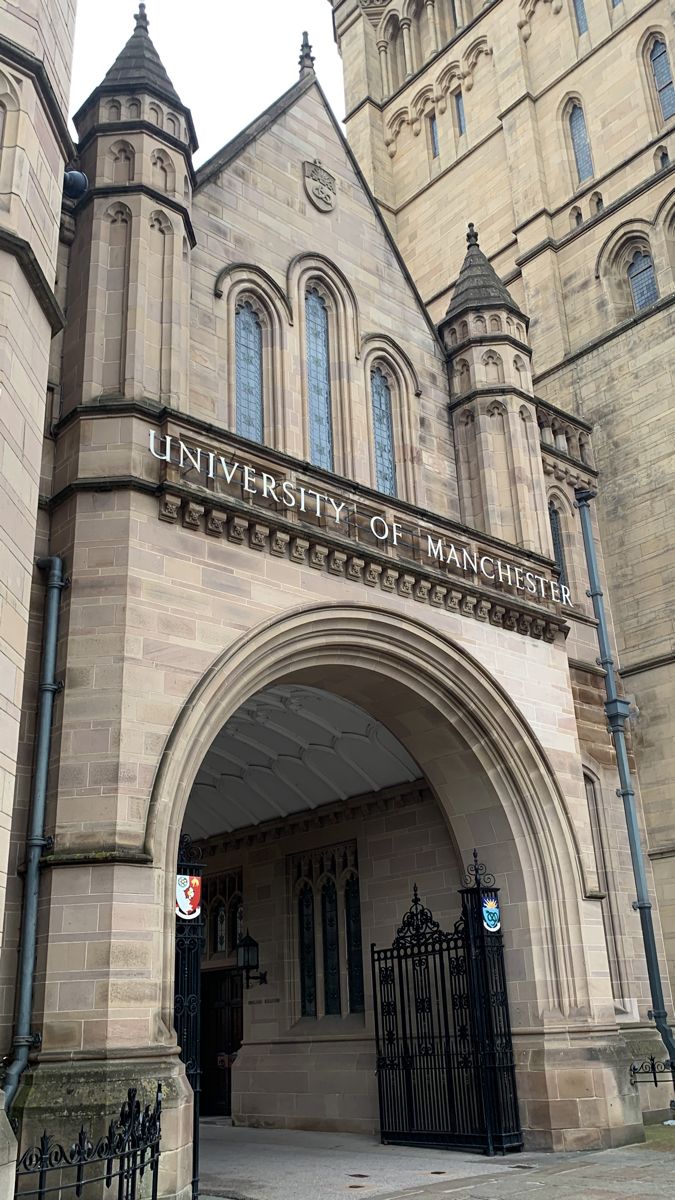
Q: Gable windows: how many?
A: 3